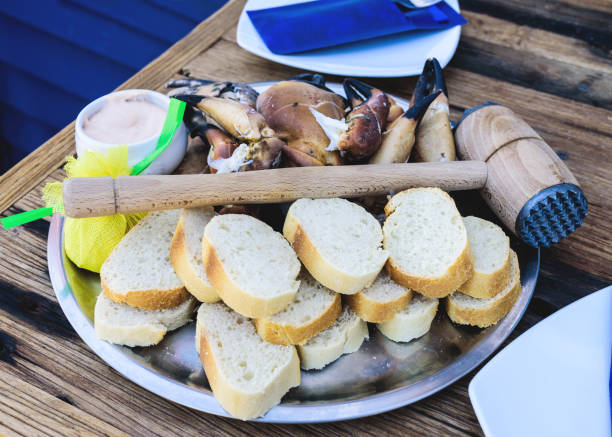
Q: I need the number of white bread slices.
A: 13